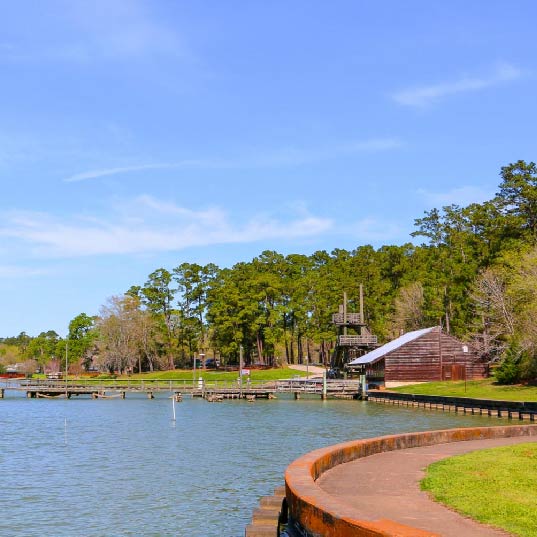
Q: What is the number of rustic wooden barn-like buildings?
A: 1